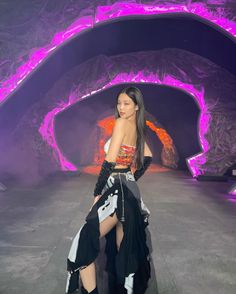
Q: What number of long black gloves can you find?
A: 2